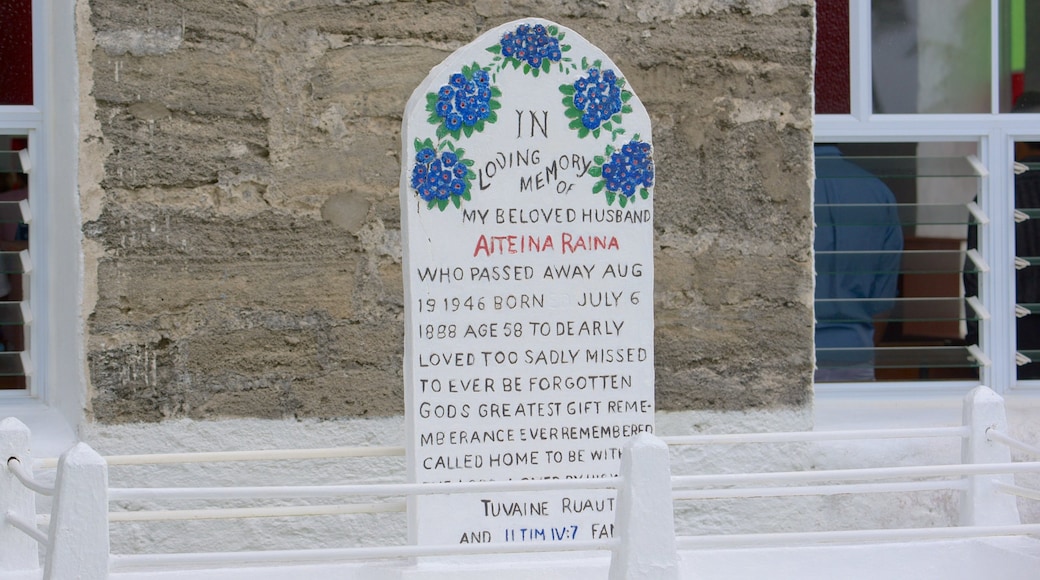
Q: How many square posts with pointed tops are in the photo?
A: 4